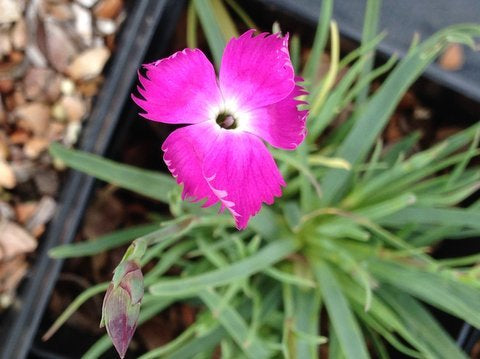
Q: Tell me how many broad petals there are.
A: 5